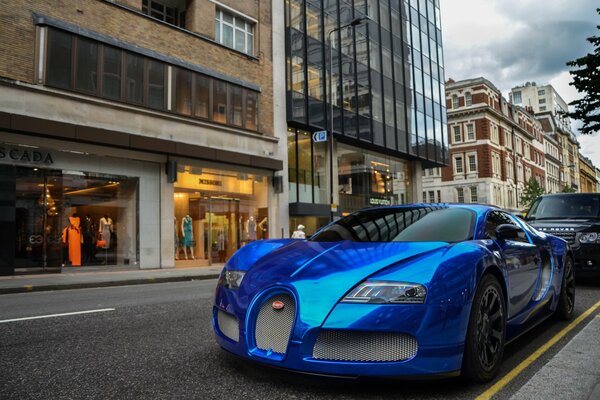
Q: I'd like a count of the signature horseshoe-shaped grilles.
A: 1